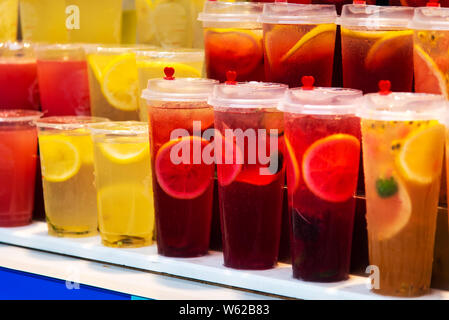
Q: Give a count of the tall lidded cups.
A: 8